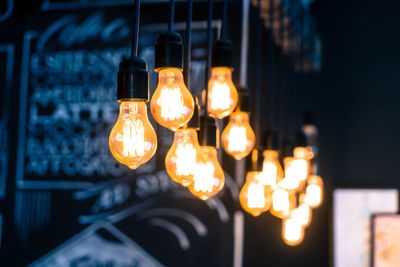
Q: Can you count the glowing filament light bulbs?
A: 14